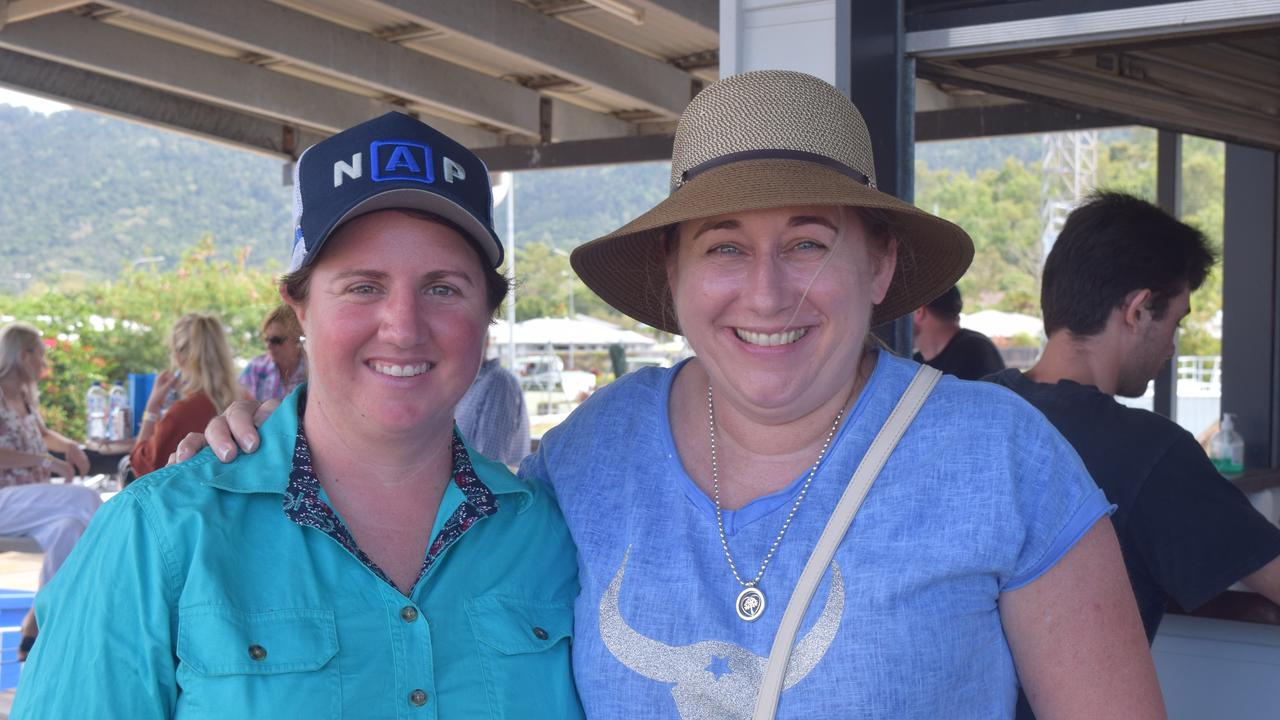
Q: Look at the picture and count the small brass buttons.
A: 4